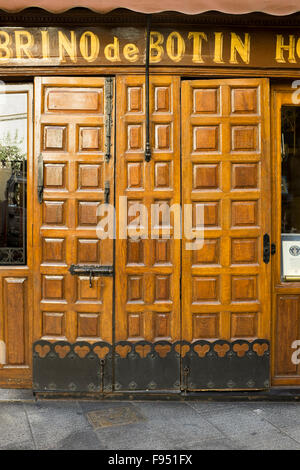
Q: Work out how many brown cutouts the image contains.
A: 12